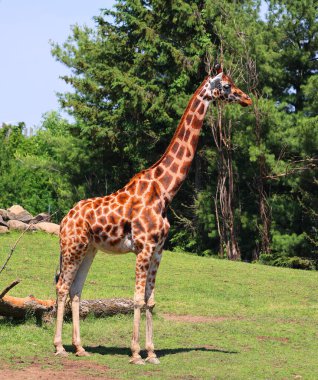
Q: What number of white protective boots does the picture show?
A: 0